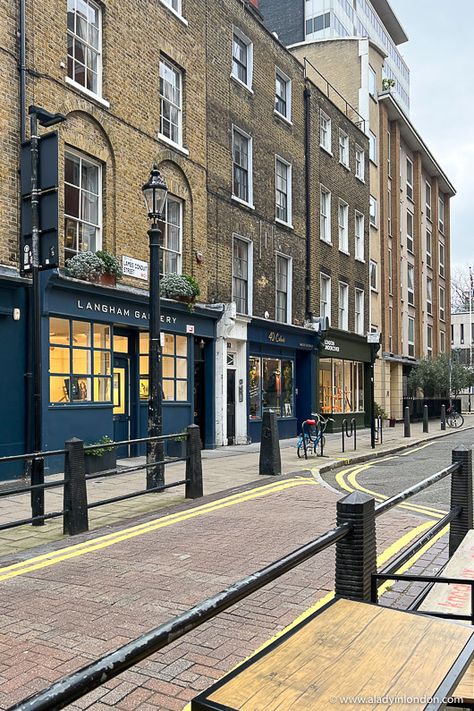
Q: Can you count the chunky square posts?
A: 5